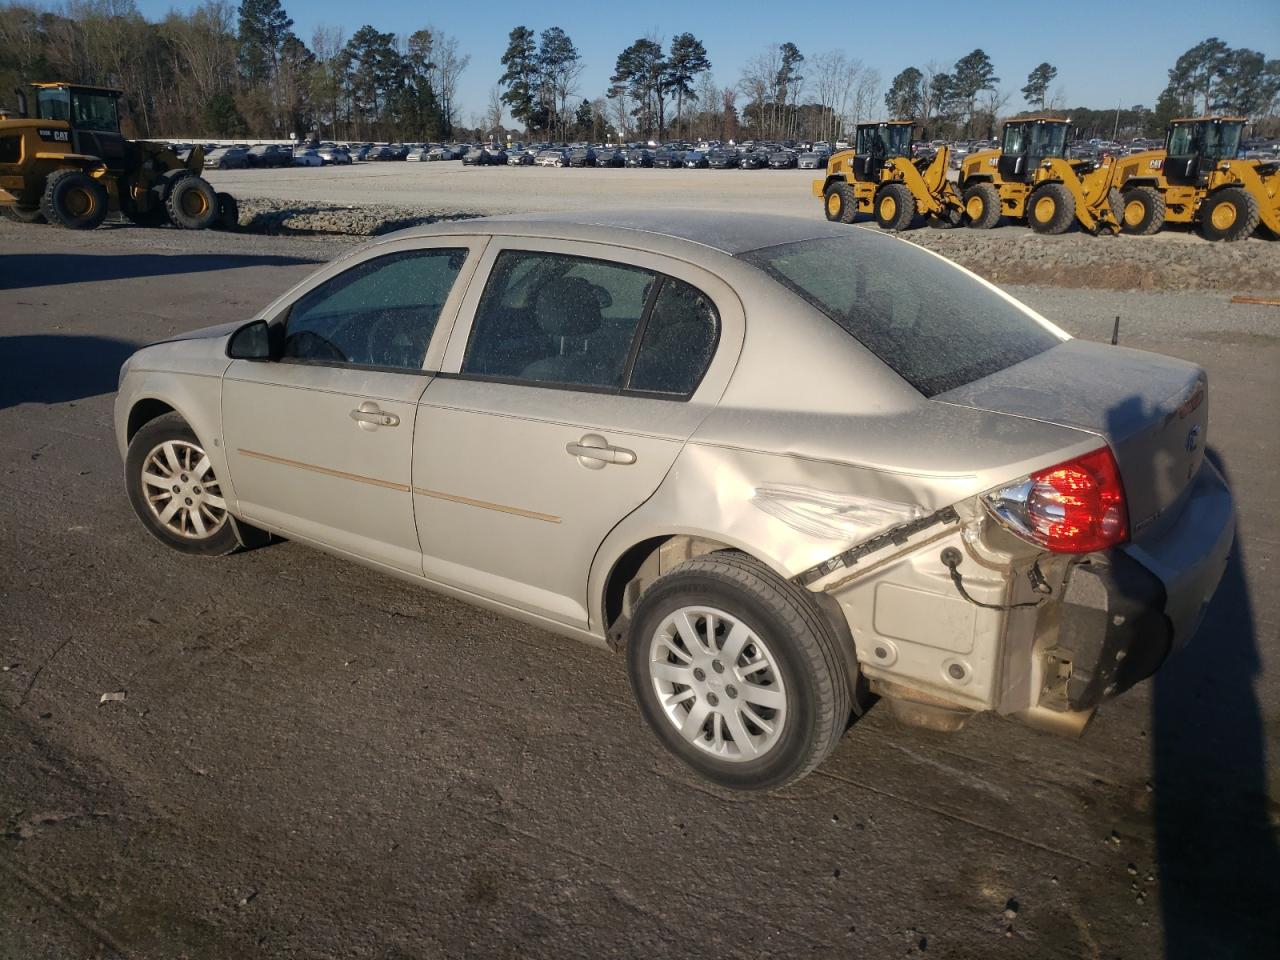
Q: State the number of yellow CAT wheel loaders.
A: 4